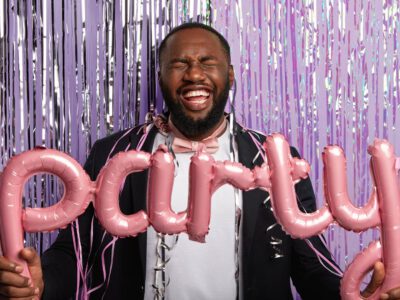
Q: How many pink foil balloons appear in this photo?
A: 5